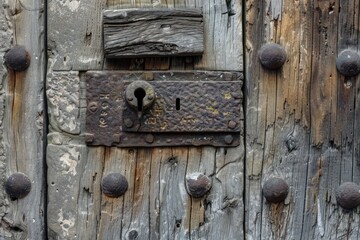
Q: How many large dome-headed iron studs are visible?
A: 8